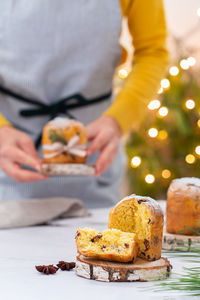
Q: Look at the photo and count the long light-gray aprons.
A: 1